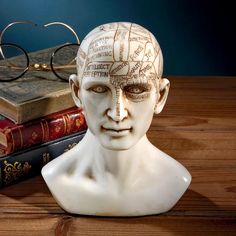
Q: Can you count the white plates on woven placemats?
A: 0